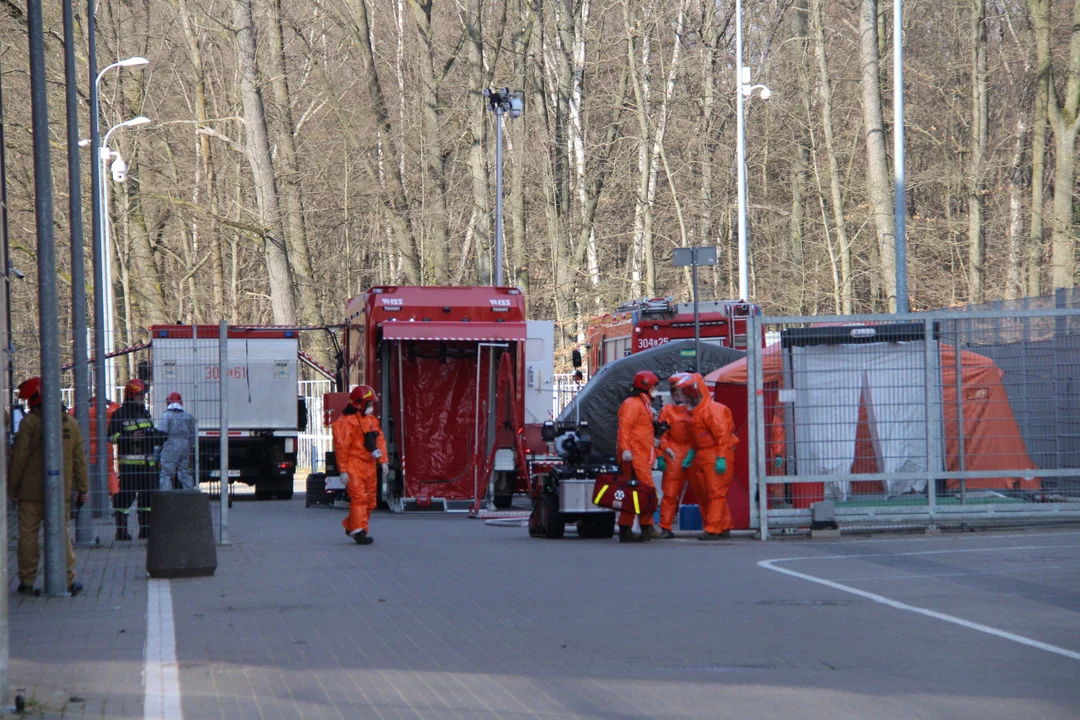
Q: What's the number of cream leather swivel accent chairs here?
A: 0